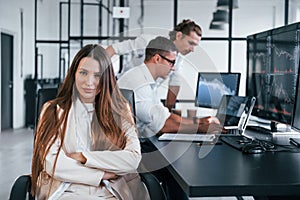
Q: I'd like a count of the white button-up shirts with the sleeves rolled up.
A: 2